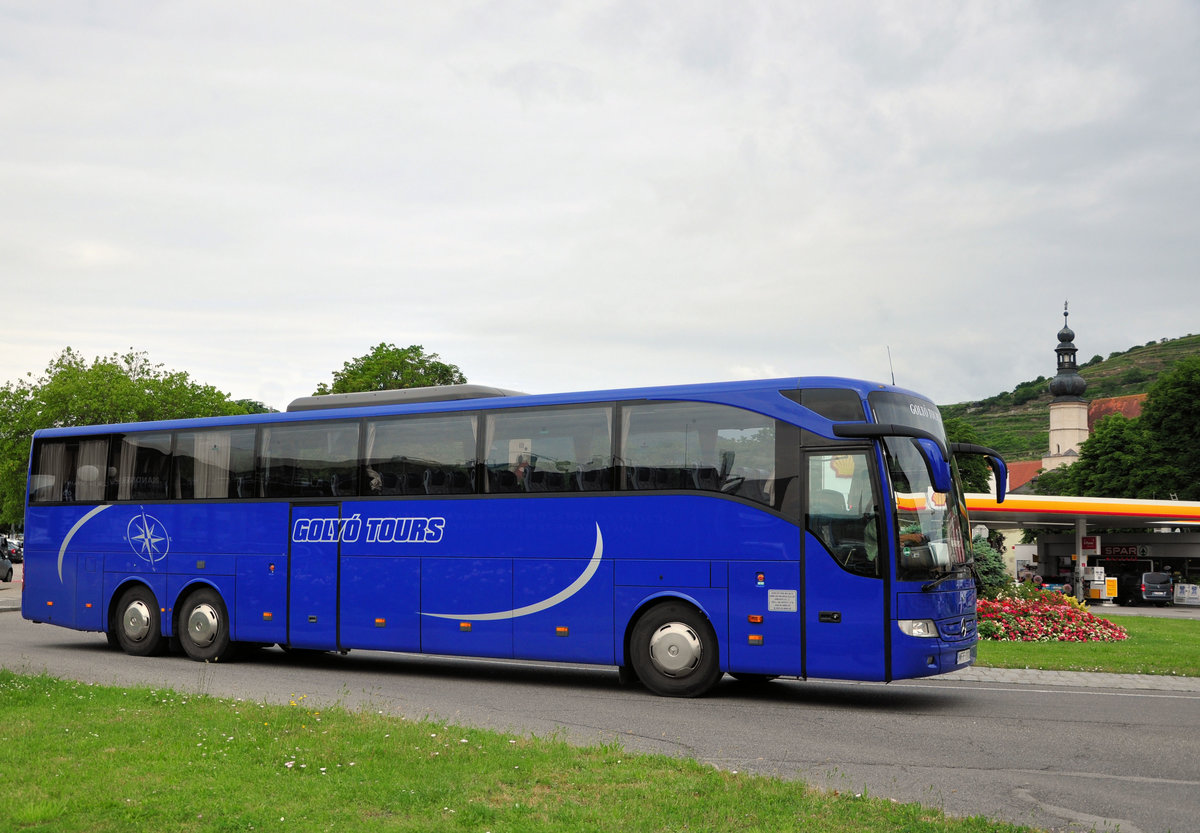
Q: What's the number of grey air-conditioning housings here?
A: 1